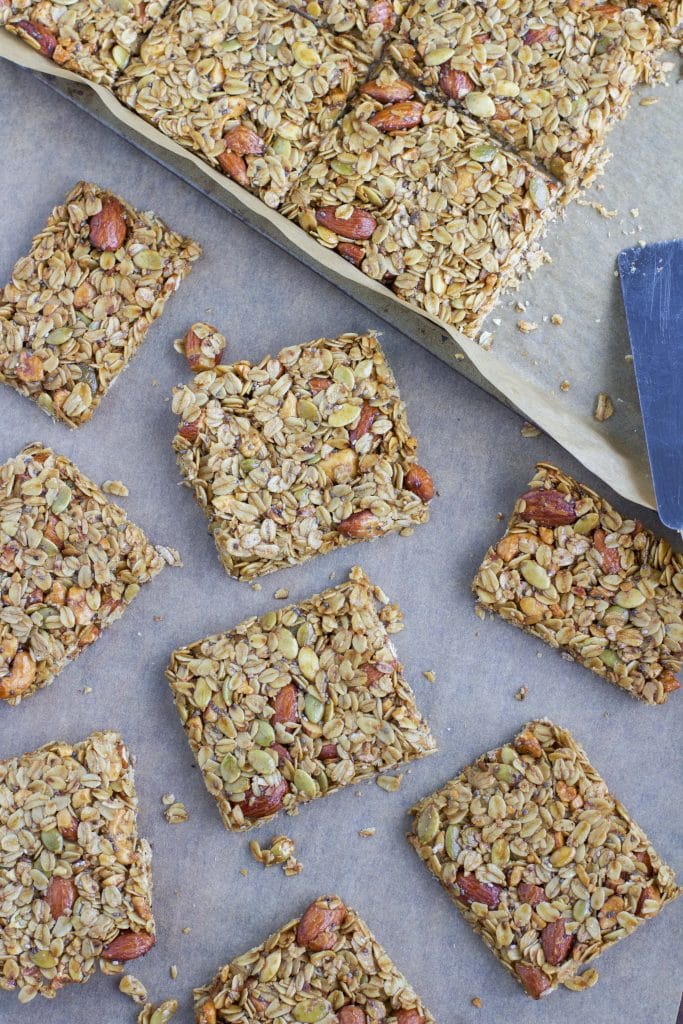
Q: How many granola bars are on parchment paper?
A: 8